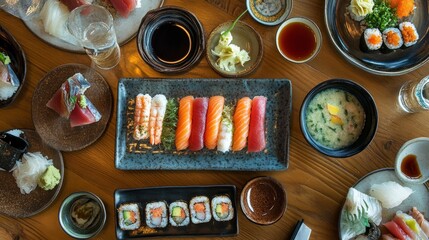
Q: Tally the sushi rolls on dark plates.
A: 8